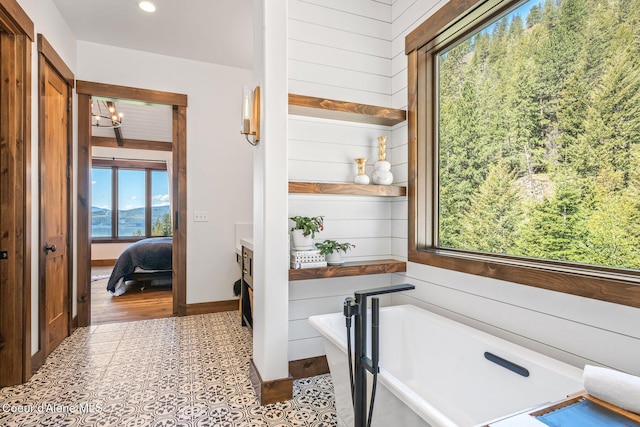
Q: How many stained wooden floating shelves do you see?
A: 3